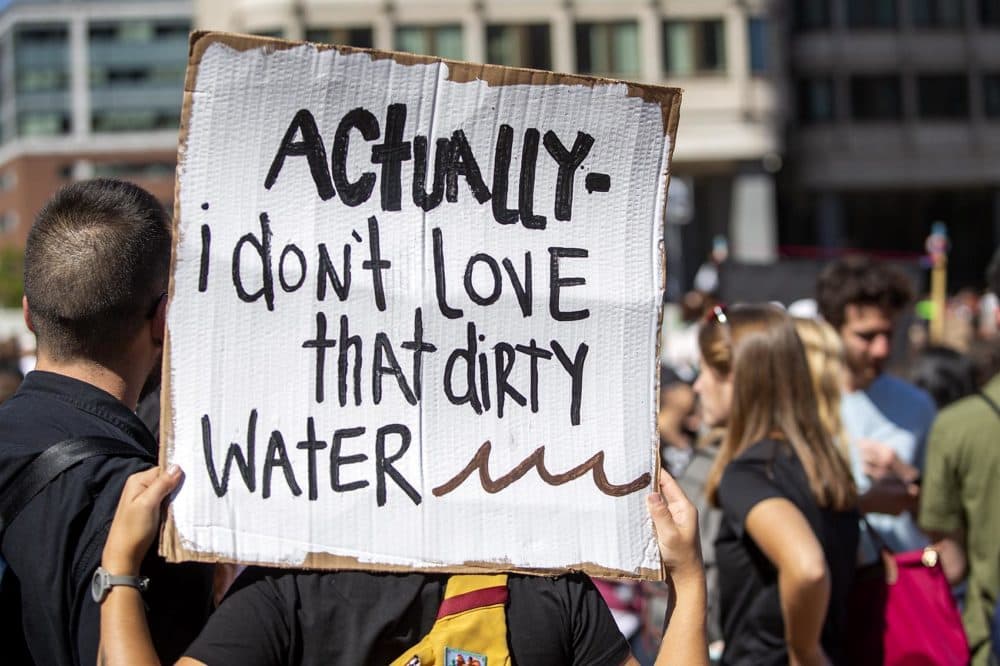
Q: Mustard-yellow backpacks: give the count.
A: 1